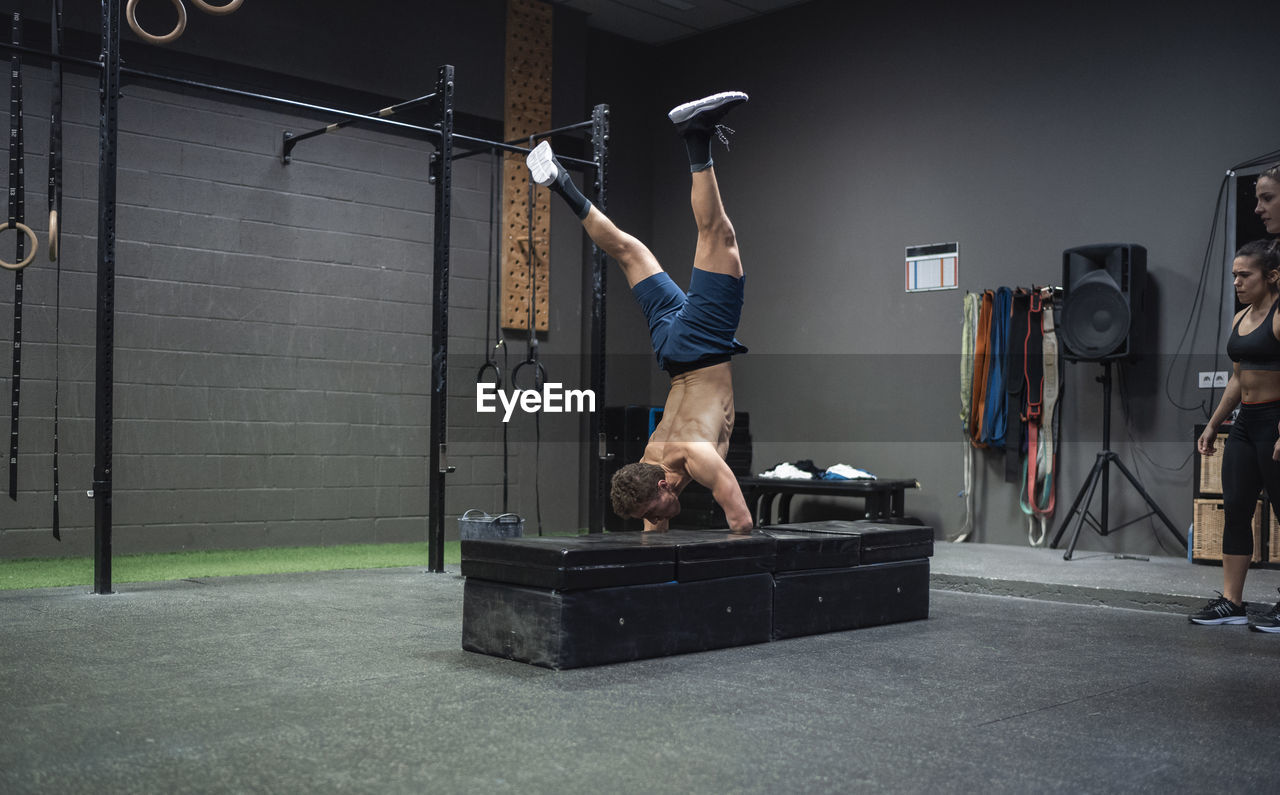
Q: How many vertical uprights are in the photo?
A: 3